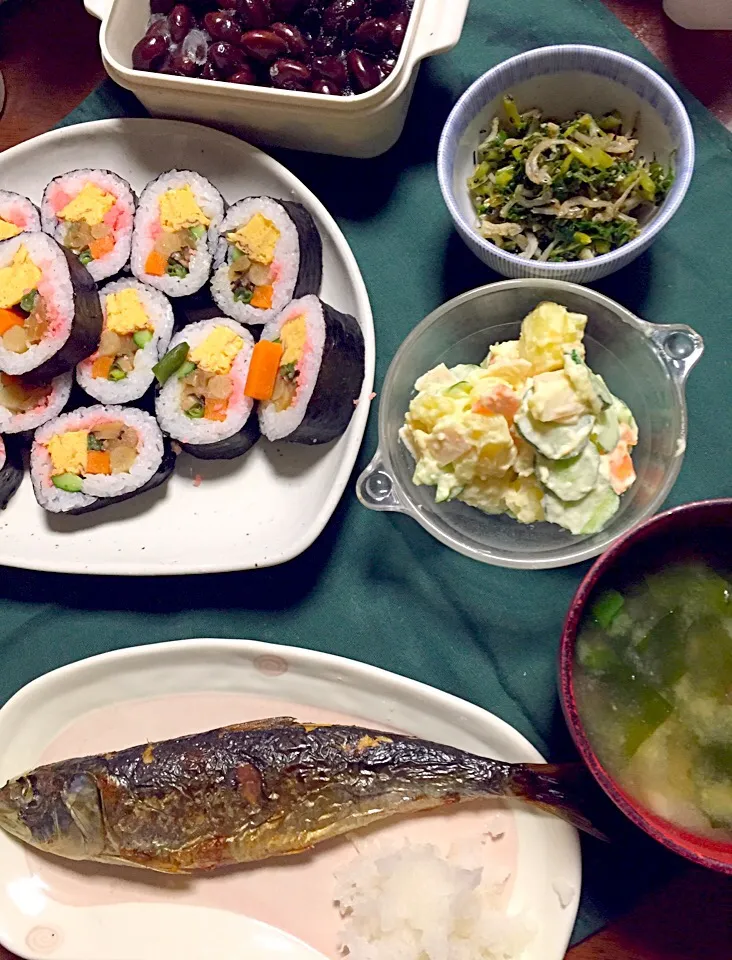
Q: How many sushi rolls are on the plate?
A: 11